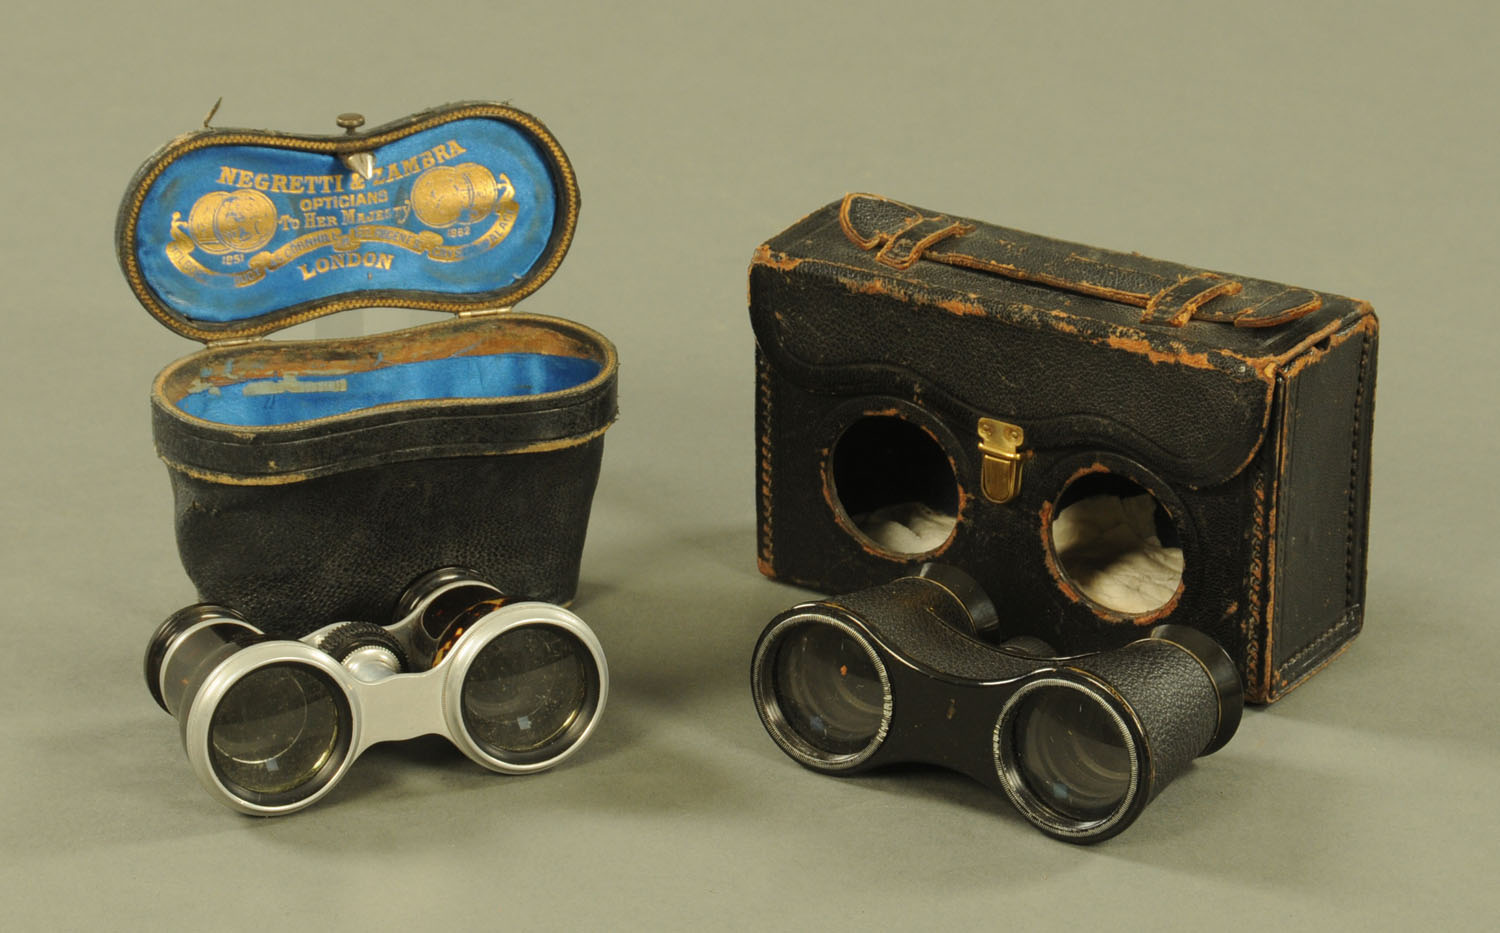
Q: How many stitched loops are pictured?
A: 2